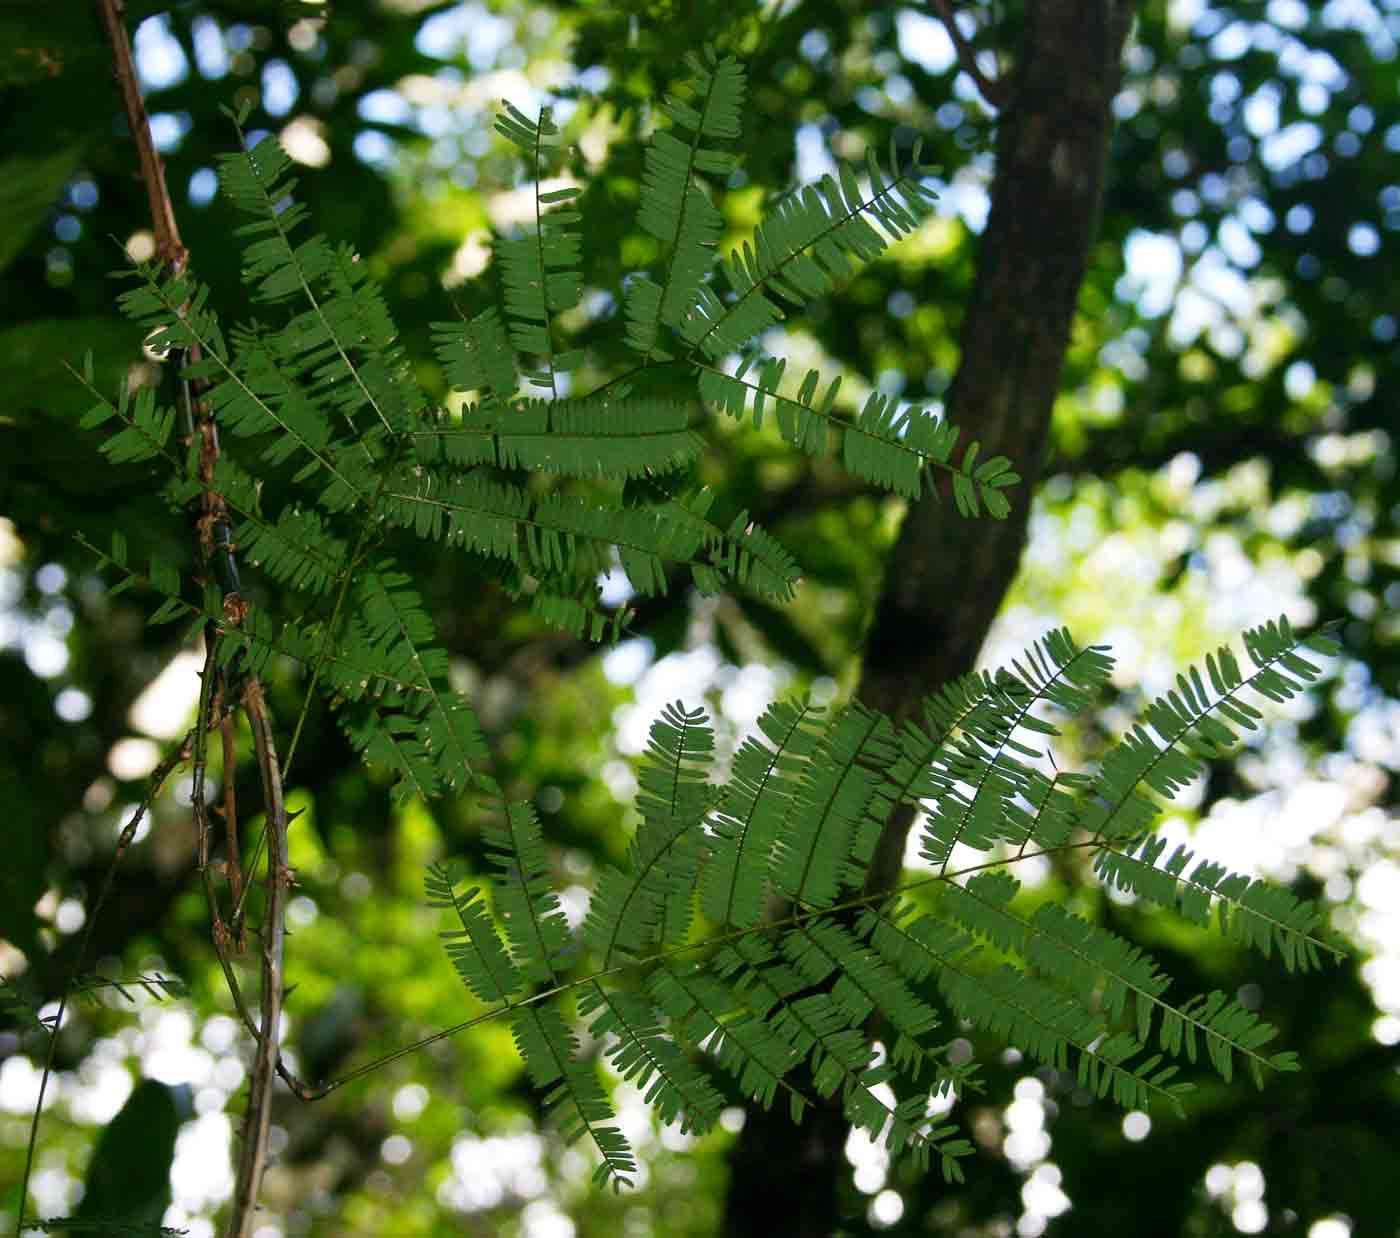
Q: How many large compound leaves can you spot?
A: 2